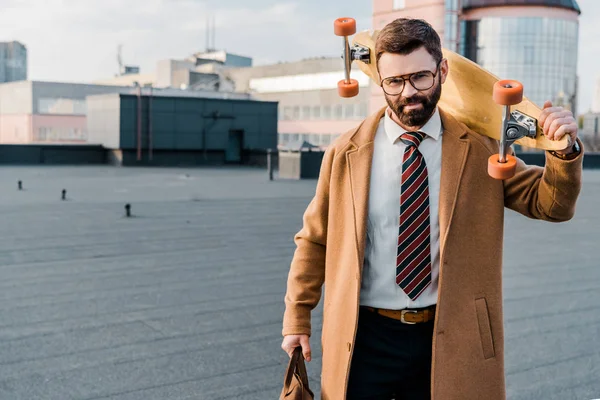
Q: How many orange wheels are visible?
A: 4